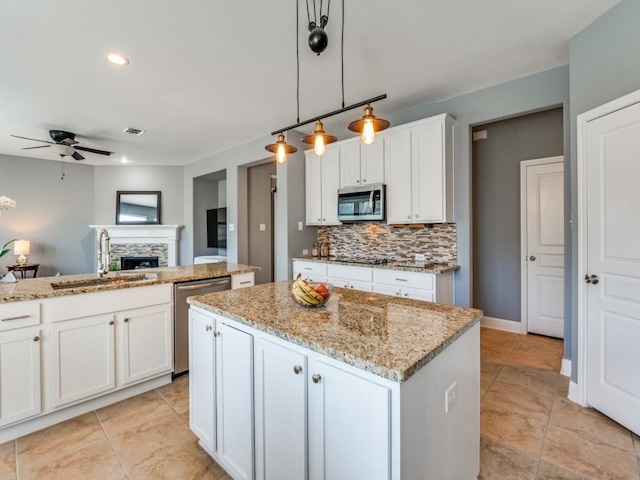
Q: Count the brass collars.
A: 3